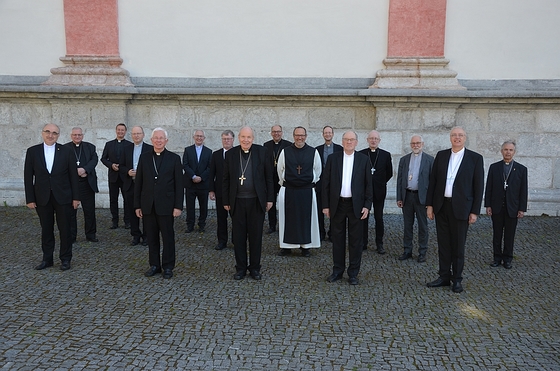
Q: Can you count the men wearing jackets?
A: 15